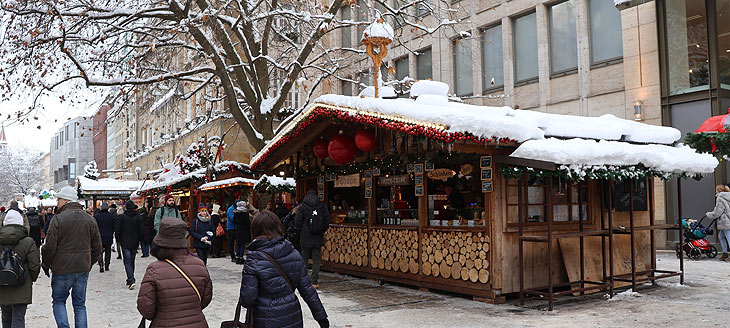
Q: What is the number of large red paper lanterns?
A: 3